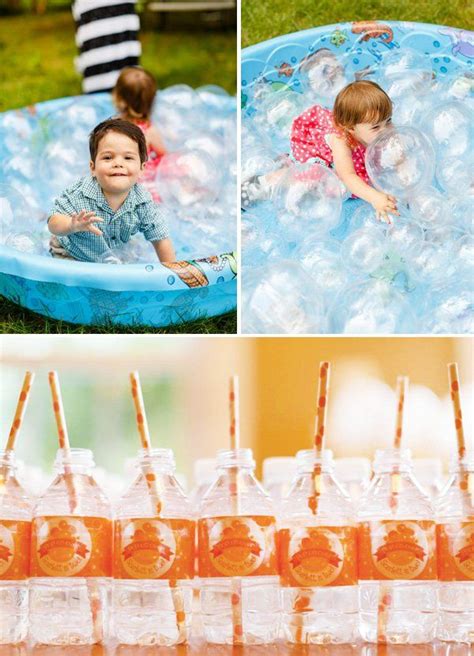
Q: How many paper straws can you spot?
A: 7